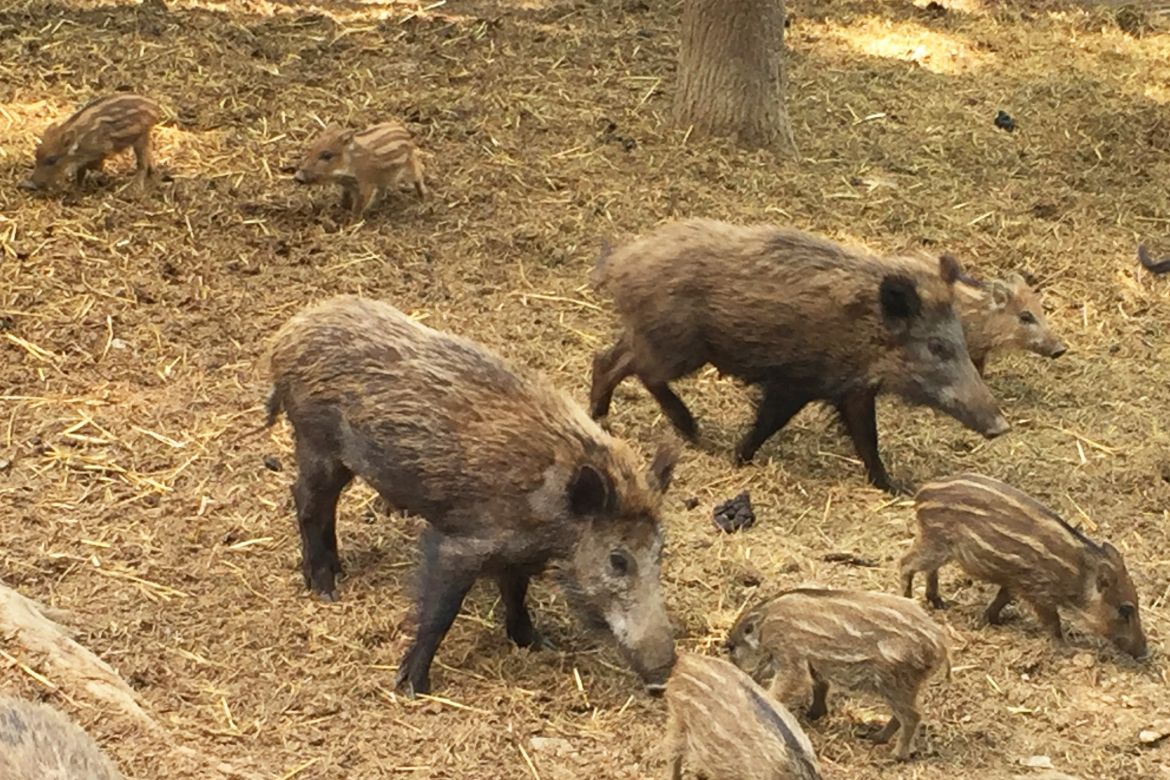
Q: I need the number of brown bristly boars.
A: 2